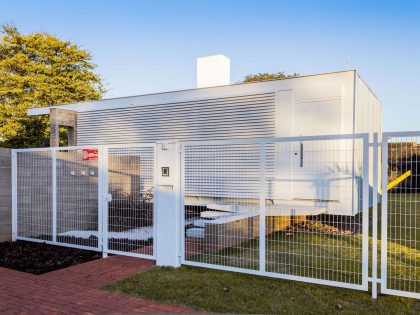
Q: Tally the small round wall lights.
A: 3